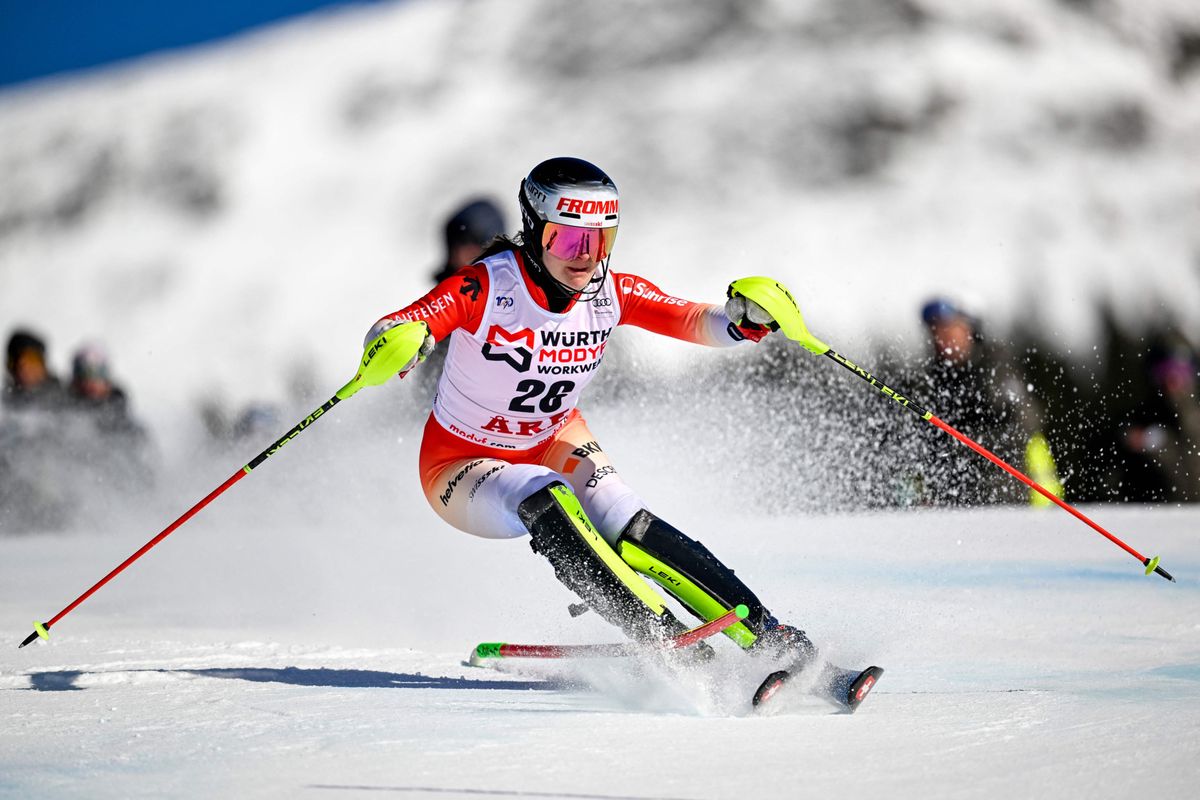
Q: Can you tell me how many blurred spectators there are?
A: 5